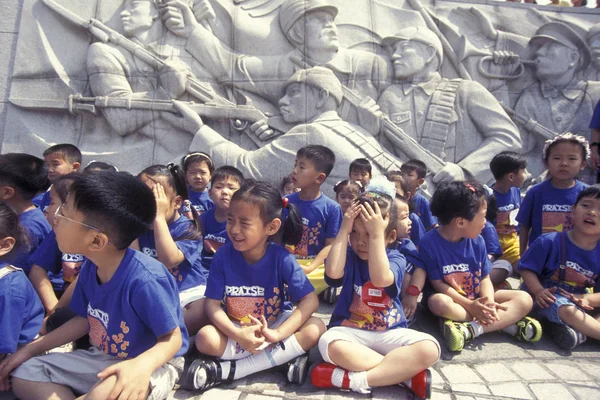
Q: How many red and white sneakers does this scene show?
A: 2